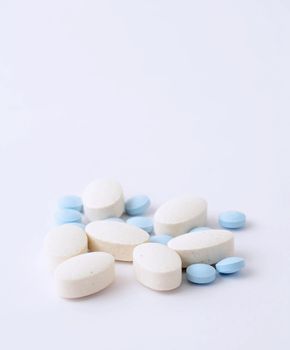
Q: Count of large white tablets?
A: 7